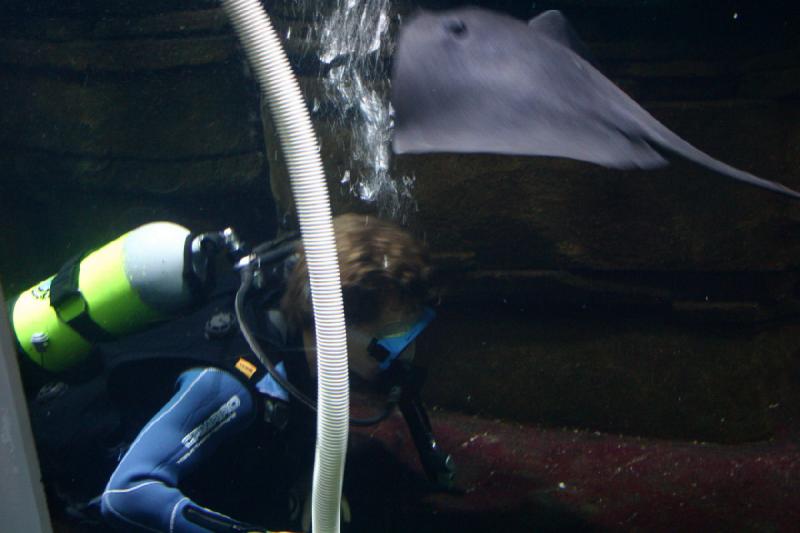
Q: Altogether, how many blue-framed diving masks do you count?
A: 1